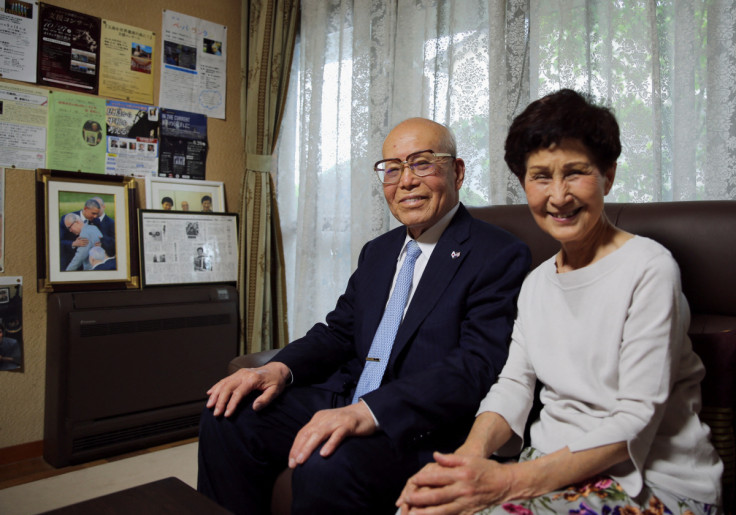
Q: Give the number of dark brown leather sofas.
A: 1